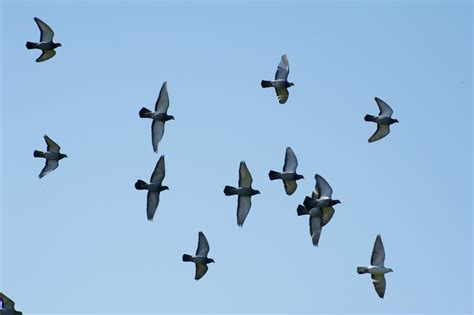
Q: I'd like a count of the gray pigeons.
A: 12